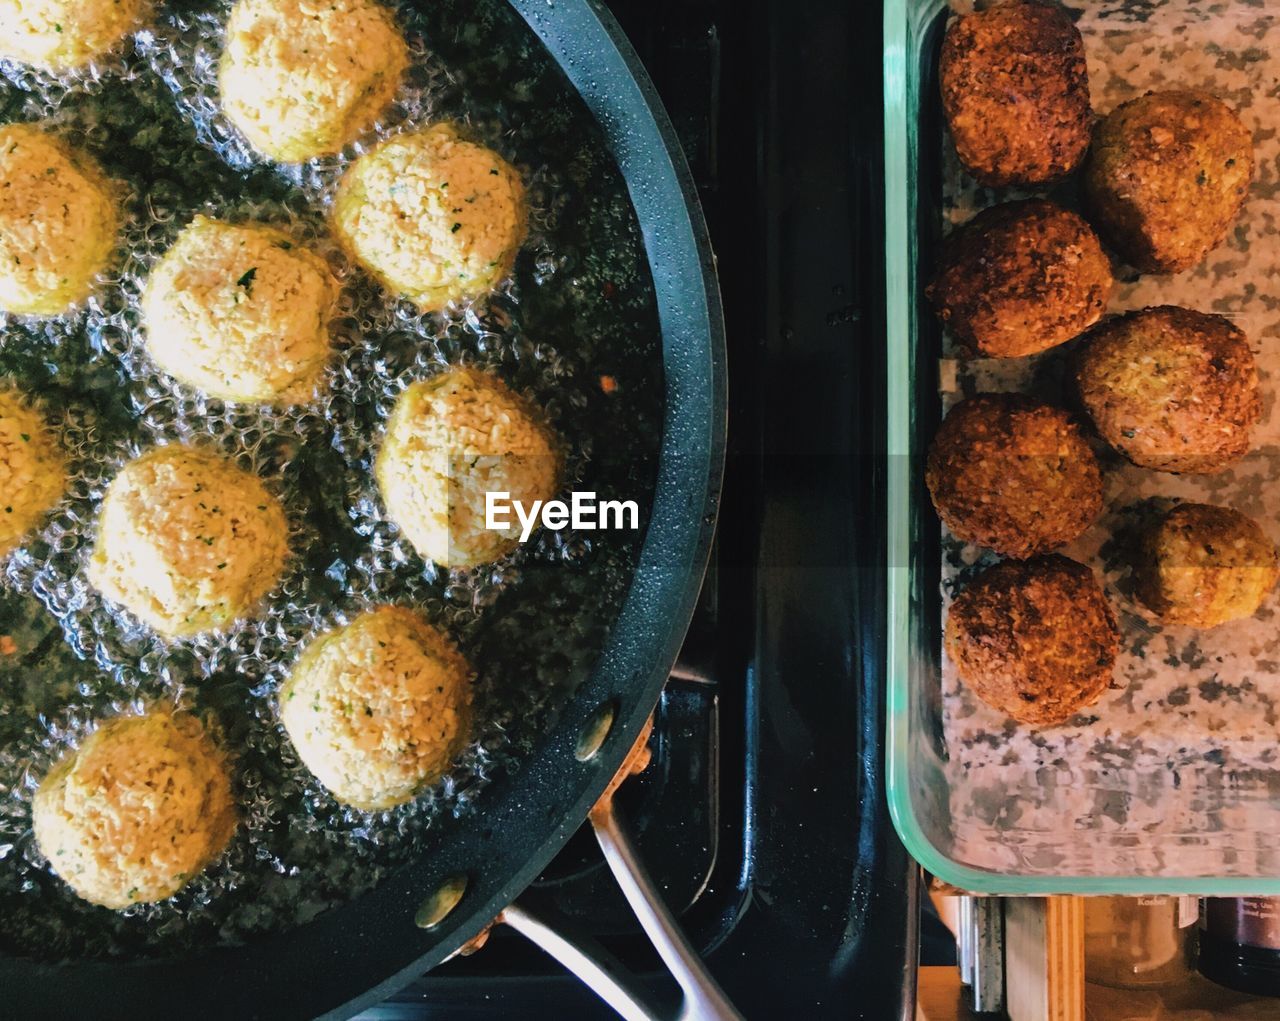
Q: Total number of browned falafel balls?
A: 7